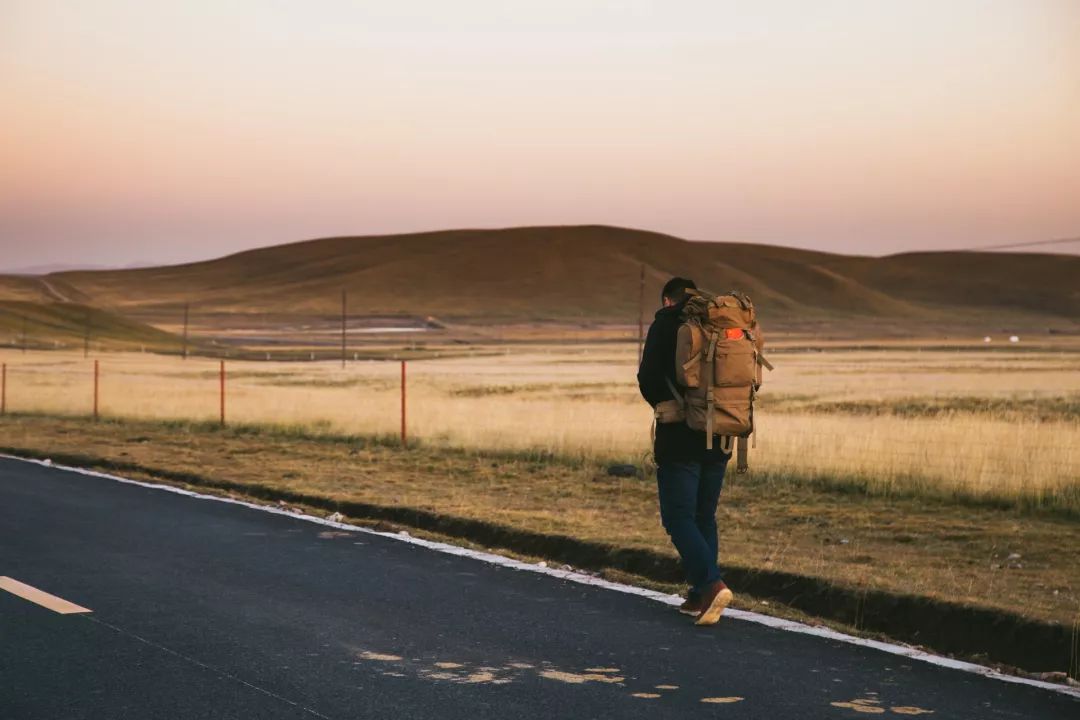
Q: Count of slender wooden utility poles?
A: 5